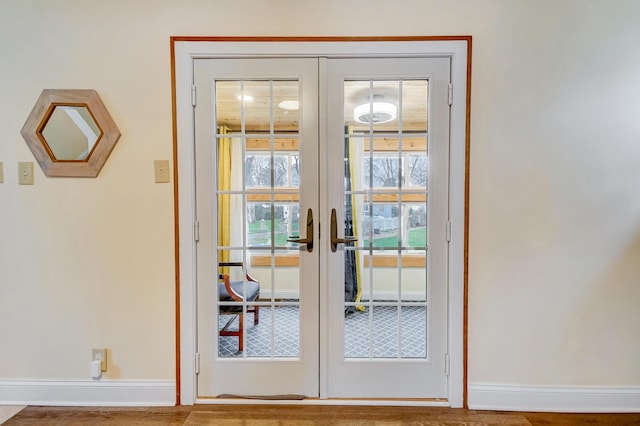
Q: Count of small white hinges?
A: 6